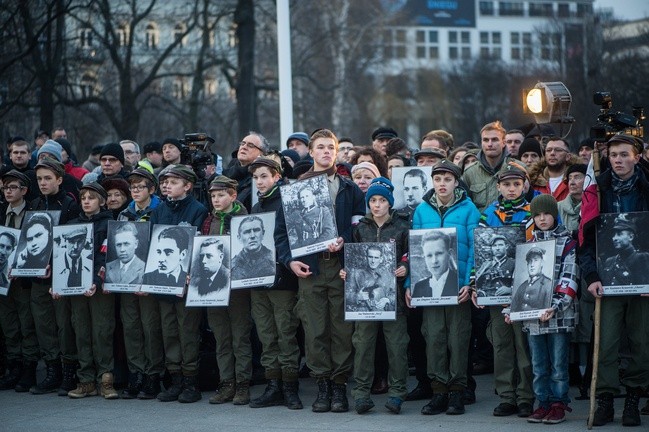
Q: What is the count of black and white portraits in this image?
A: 14